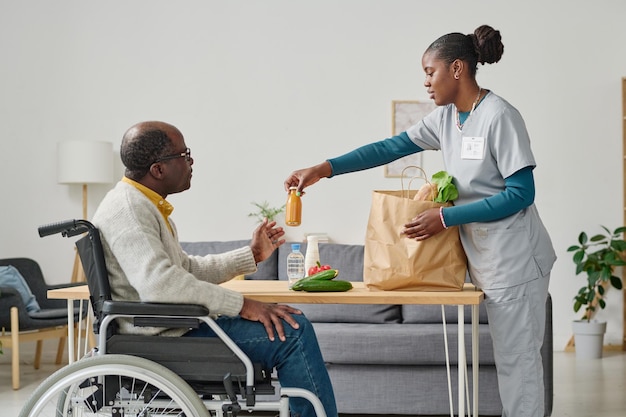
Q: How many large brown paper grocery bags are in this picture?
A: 1